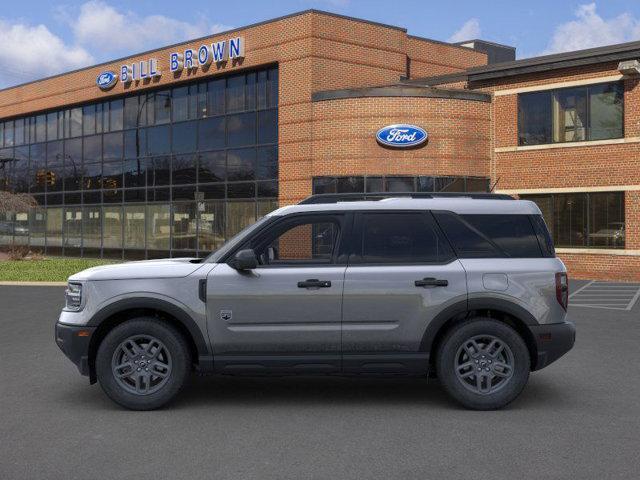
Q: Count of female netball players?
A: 0